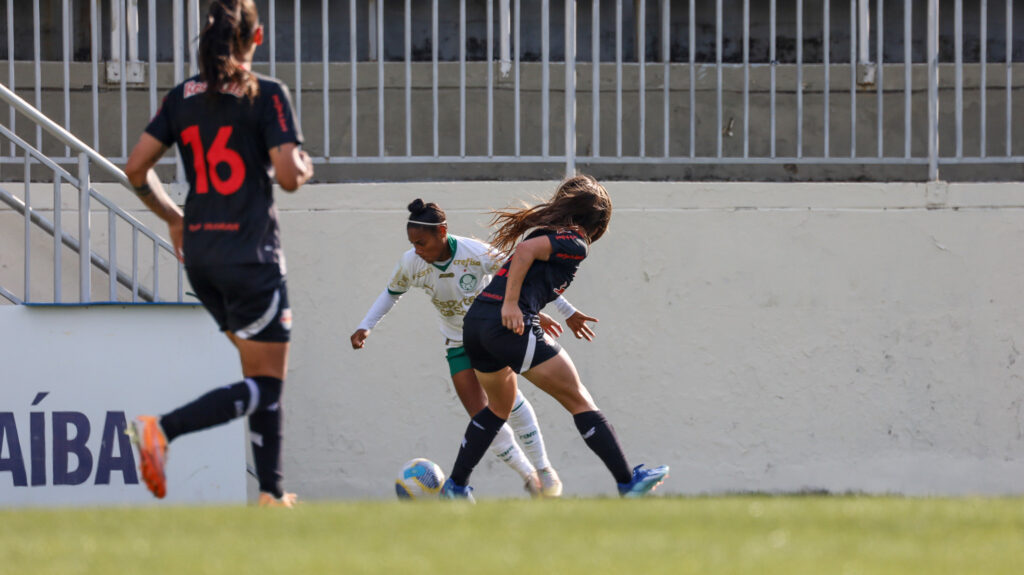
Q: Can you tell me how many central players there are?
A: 2